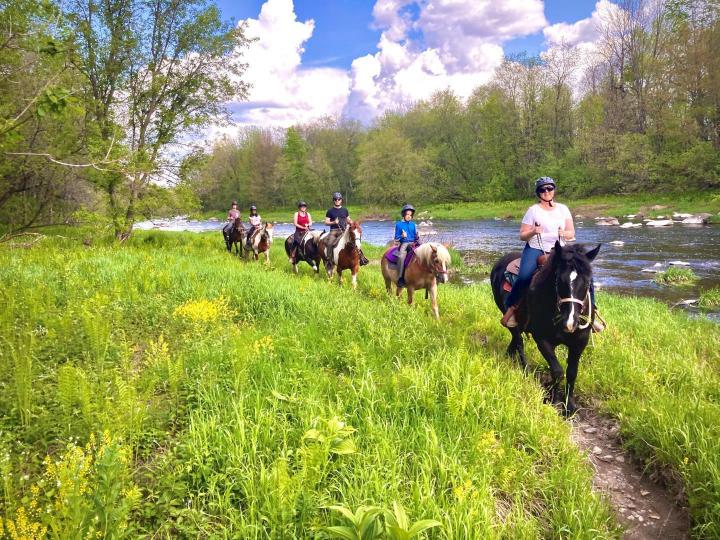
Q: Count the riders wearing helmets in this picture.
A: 6